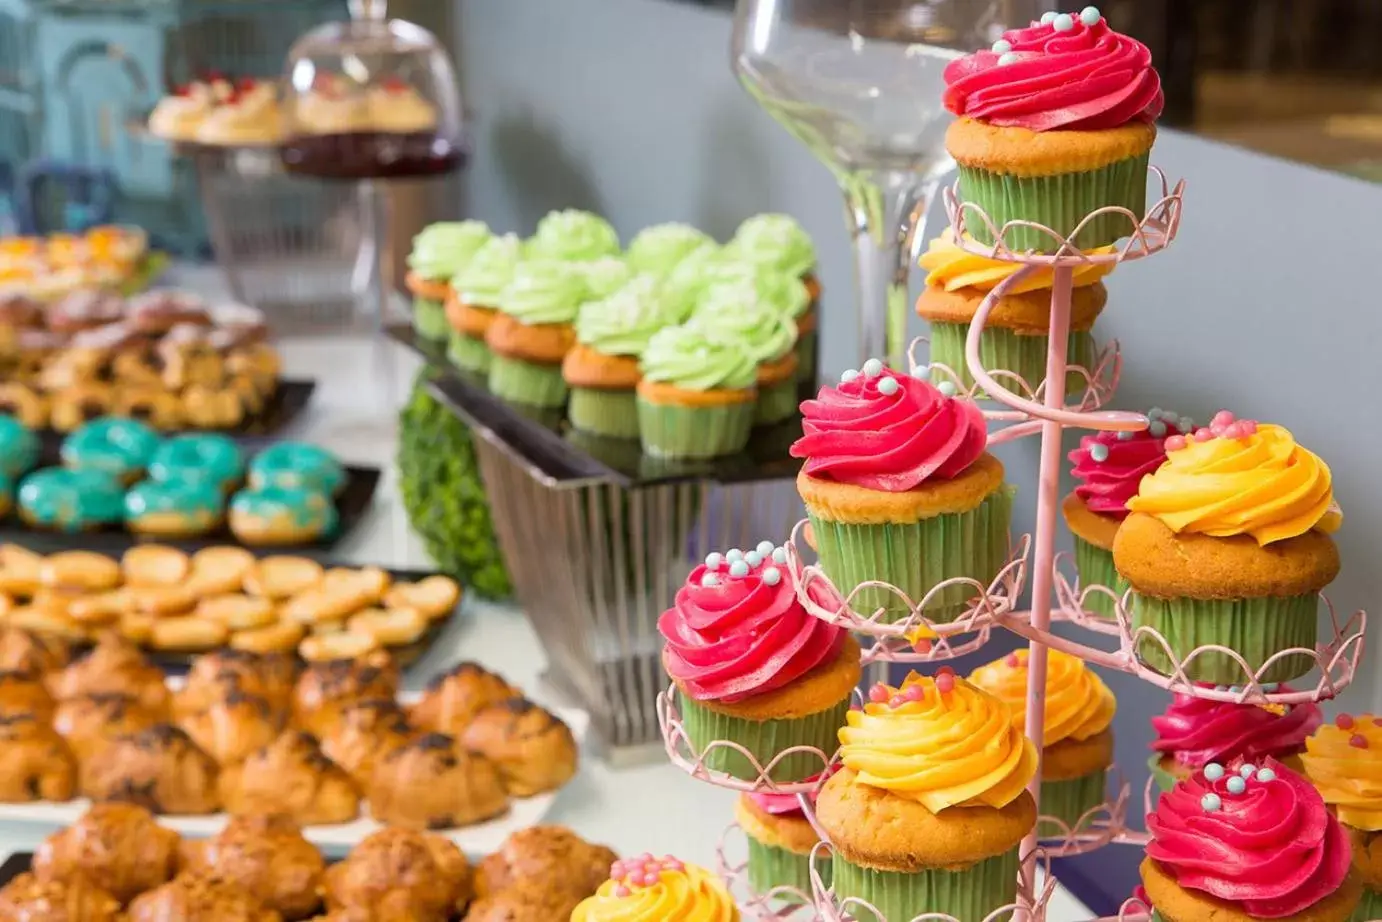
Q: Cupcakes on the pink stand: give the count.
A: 13